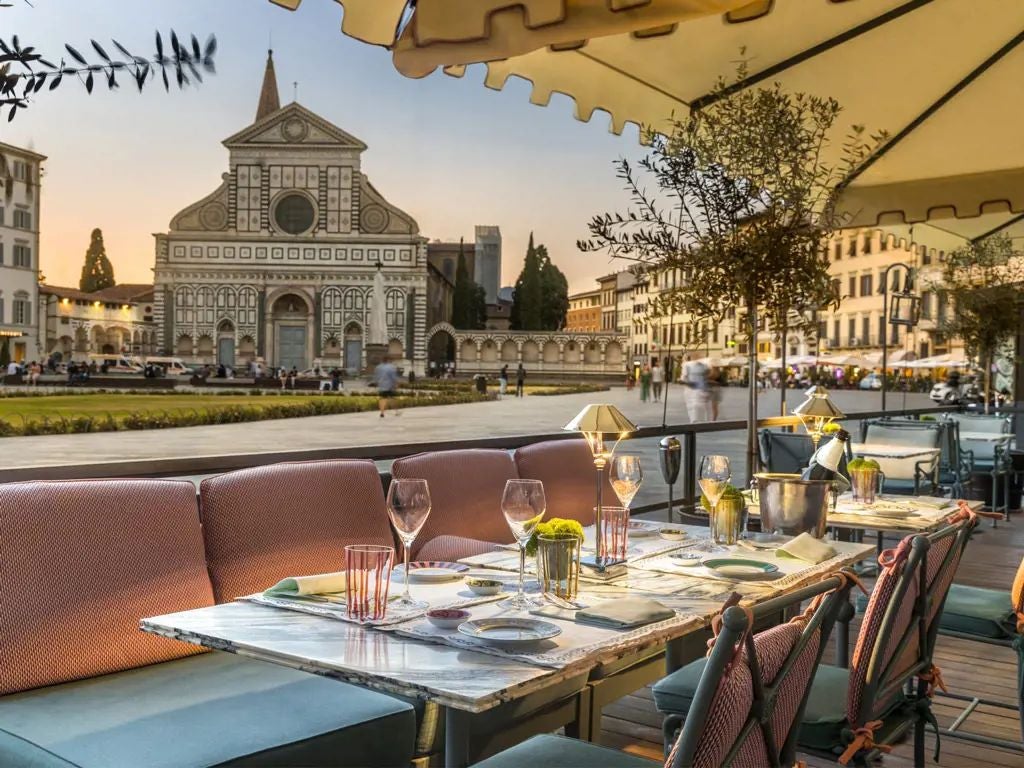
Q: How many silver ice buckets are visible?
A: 1